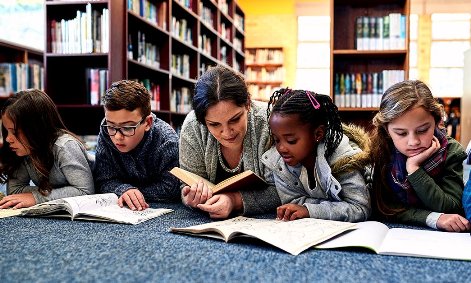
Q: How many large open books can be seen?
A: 3